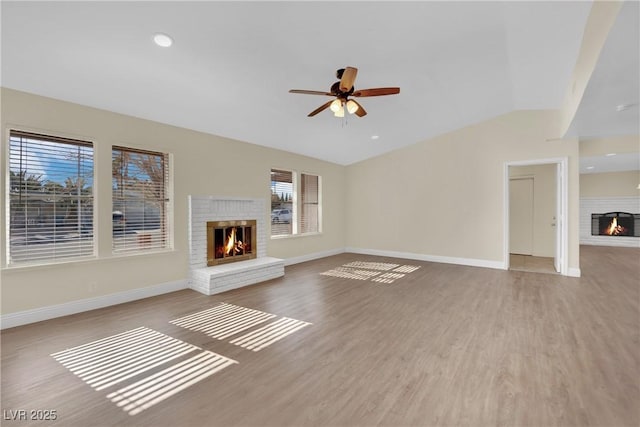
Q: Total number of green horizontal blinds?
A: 0